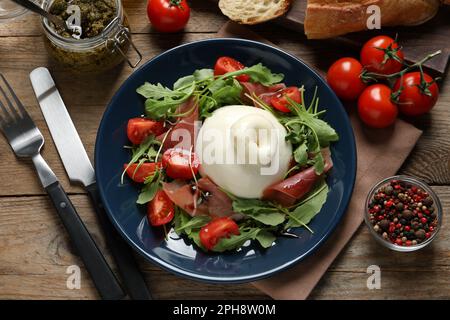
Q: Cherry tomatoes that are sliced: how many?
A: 7